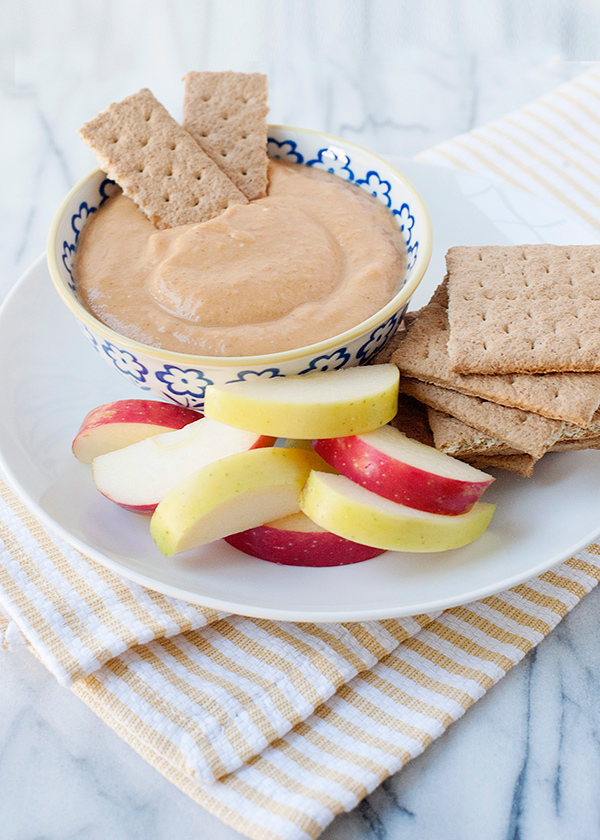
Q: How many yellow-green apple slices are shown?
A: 3